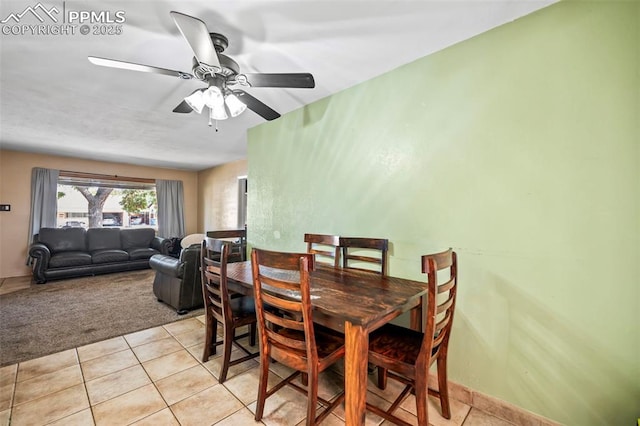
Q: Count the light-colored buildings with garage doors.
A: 1